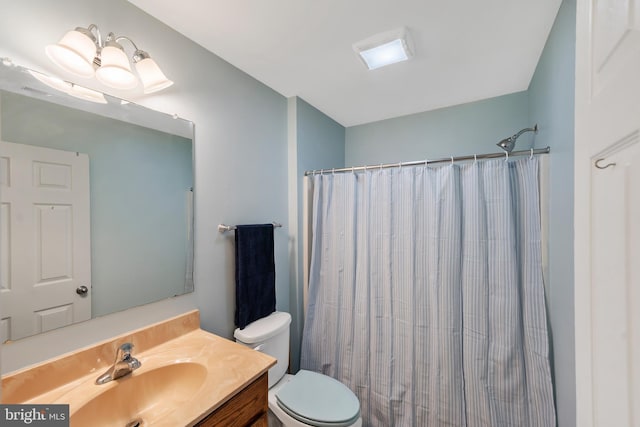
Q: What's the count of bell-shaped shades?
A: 3